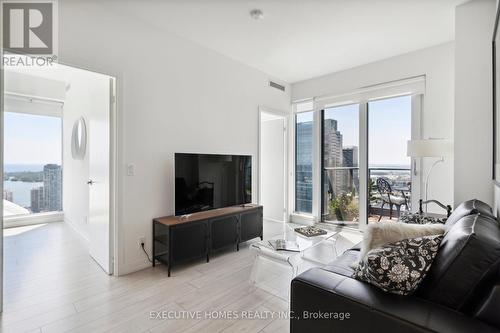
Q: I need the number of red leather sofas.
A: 0